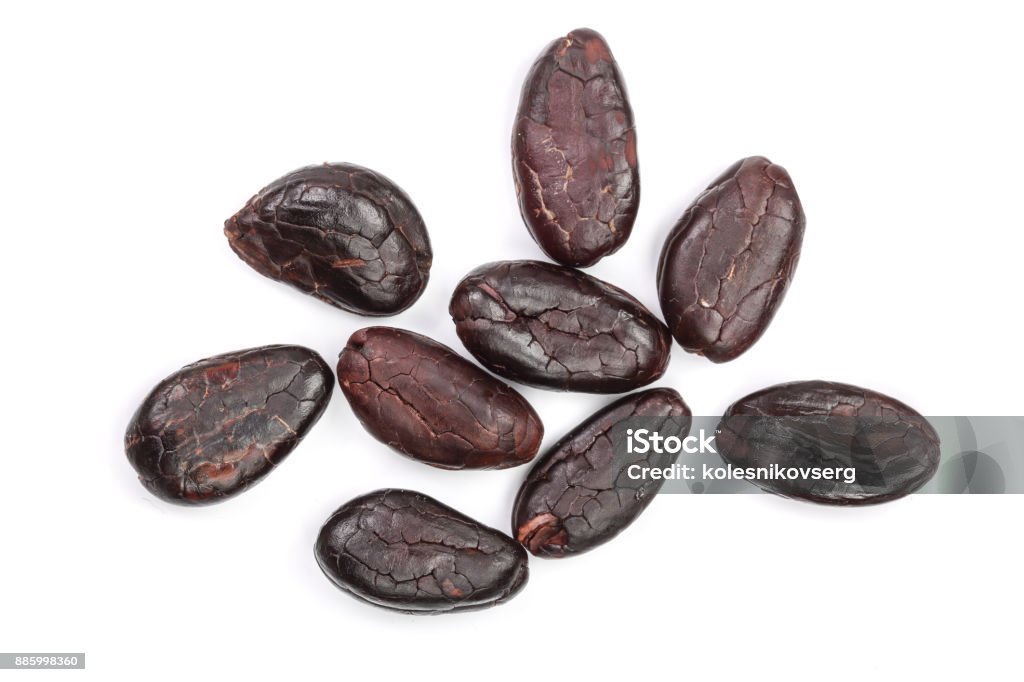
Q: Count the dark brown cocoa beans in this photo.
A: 9